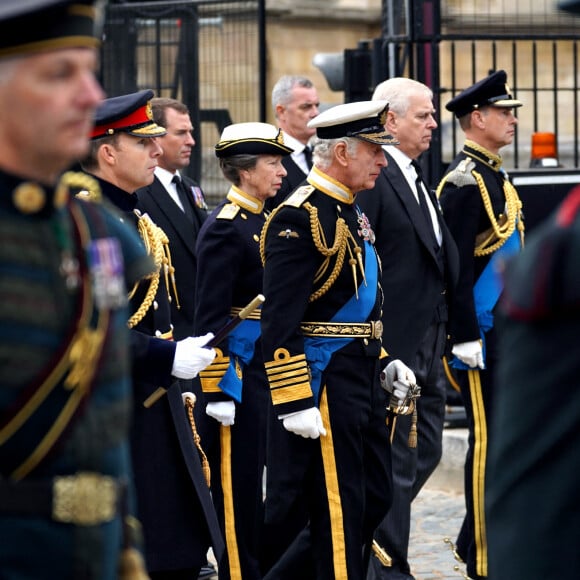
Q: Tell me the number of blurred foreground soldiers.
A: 2